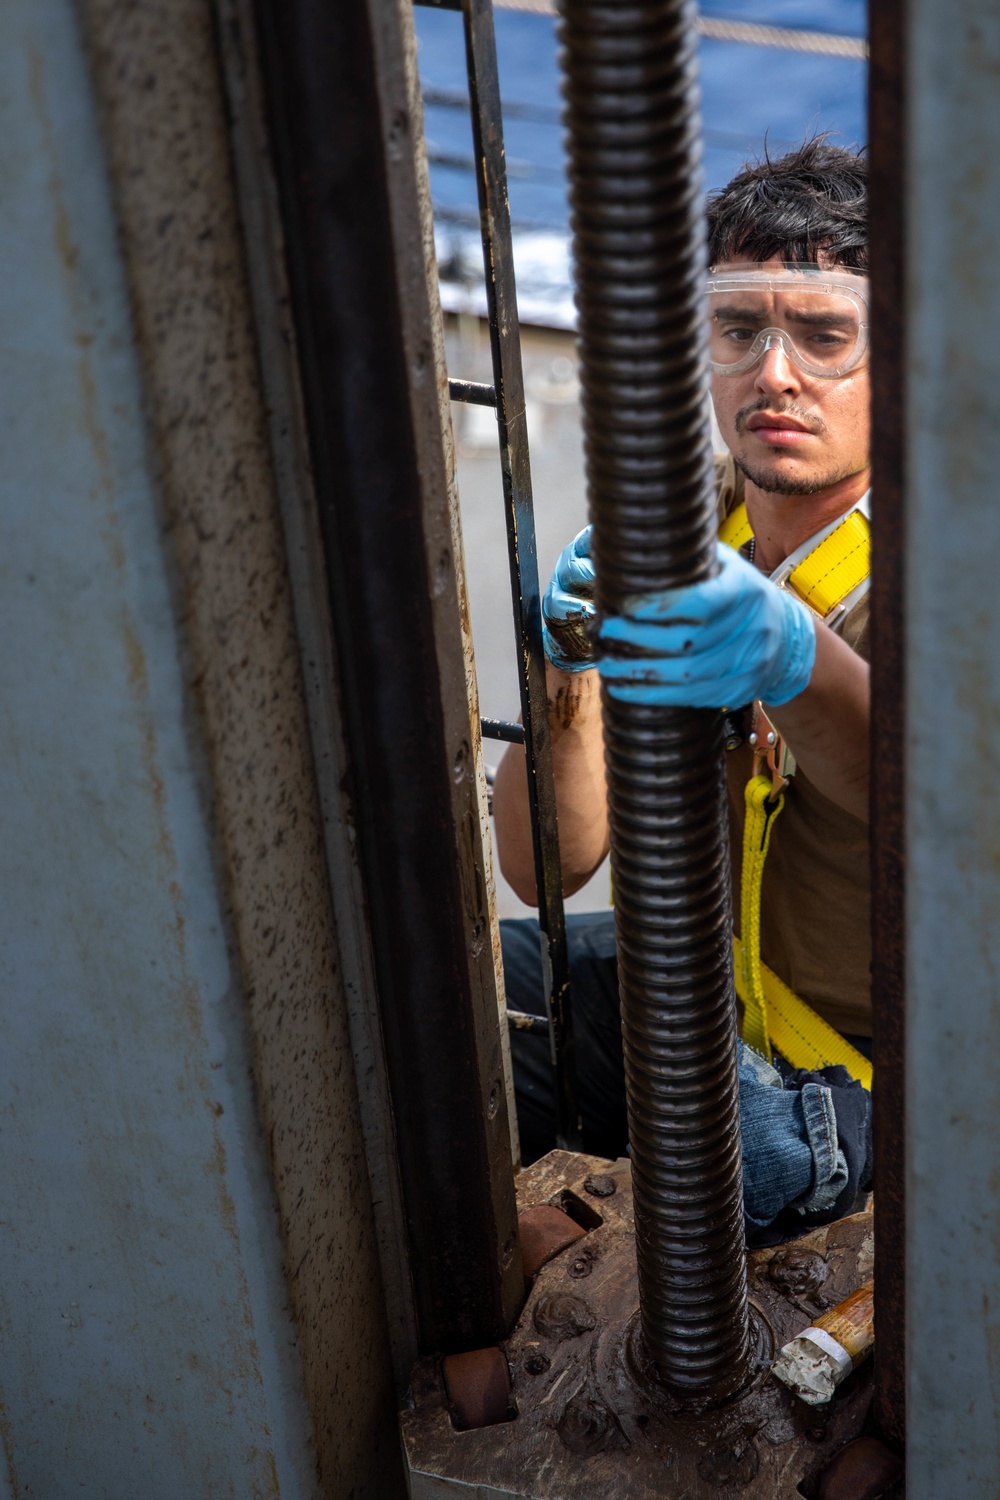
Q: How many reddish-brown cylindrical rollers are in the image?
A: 3